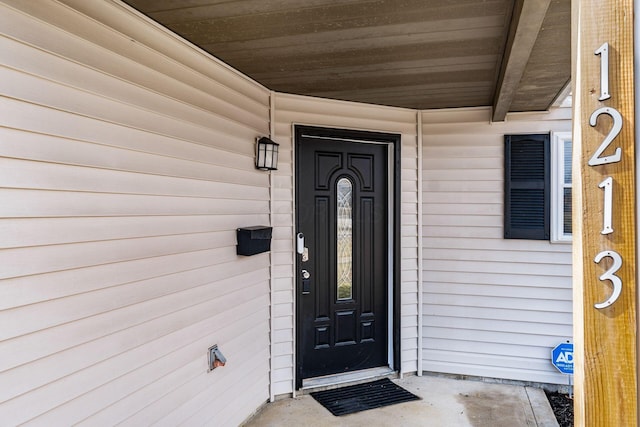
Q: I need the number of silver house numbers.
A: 4